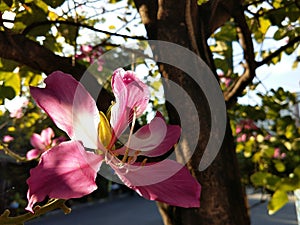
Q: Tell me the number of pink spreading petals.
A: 5